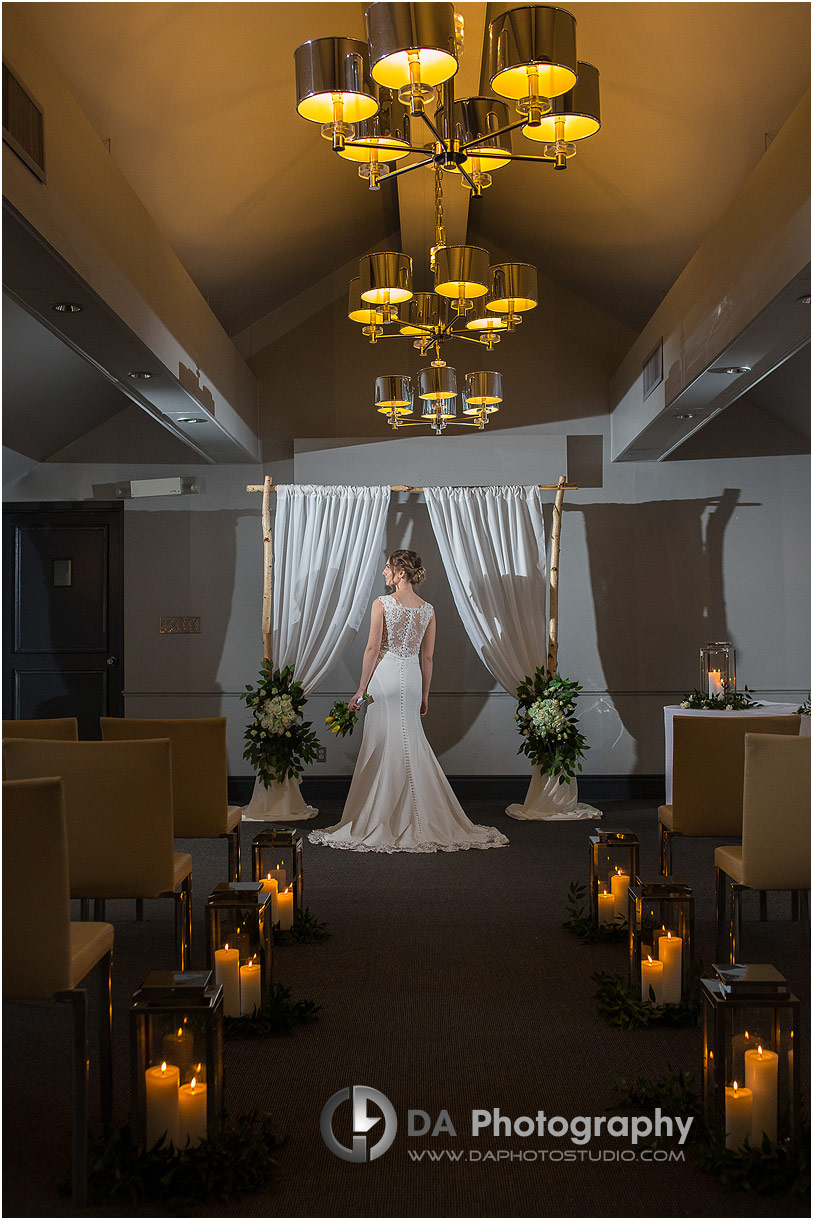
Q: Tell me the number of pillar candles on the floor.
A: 12